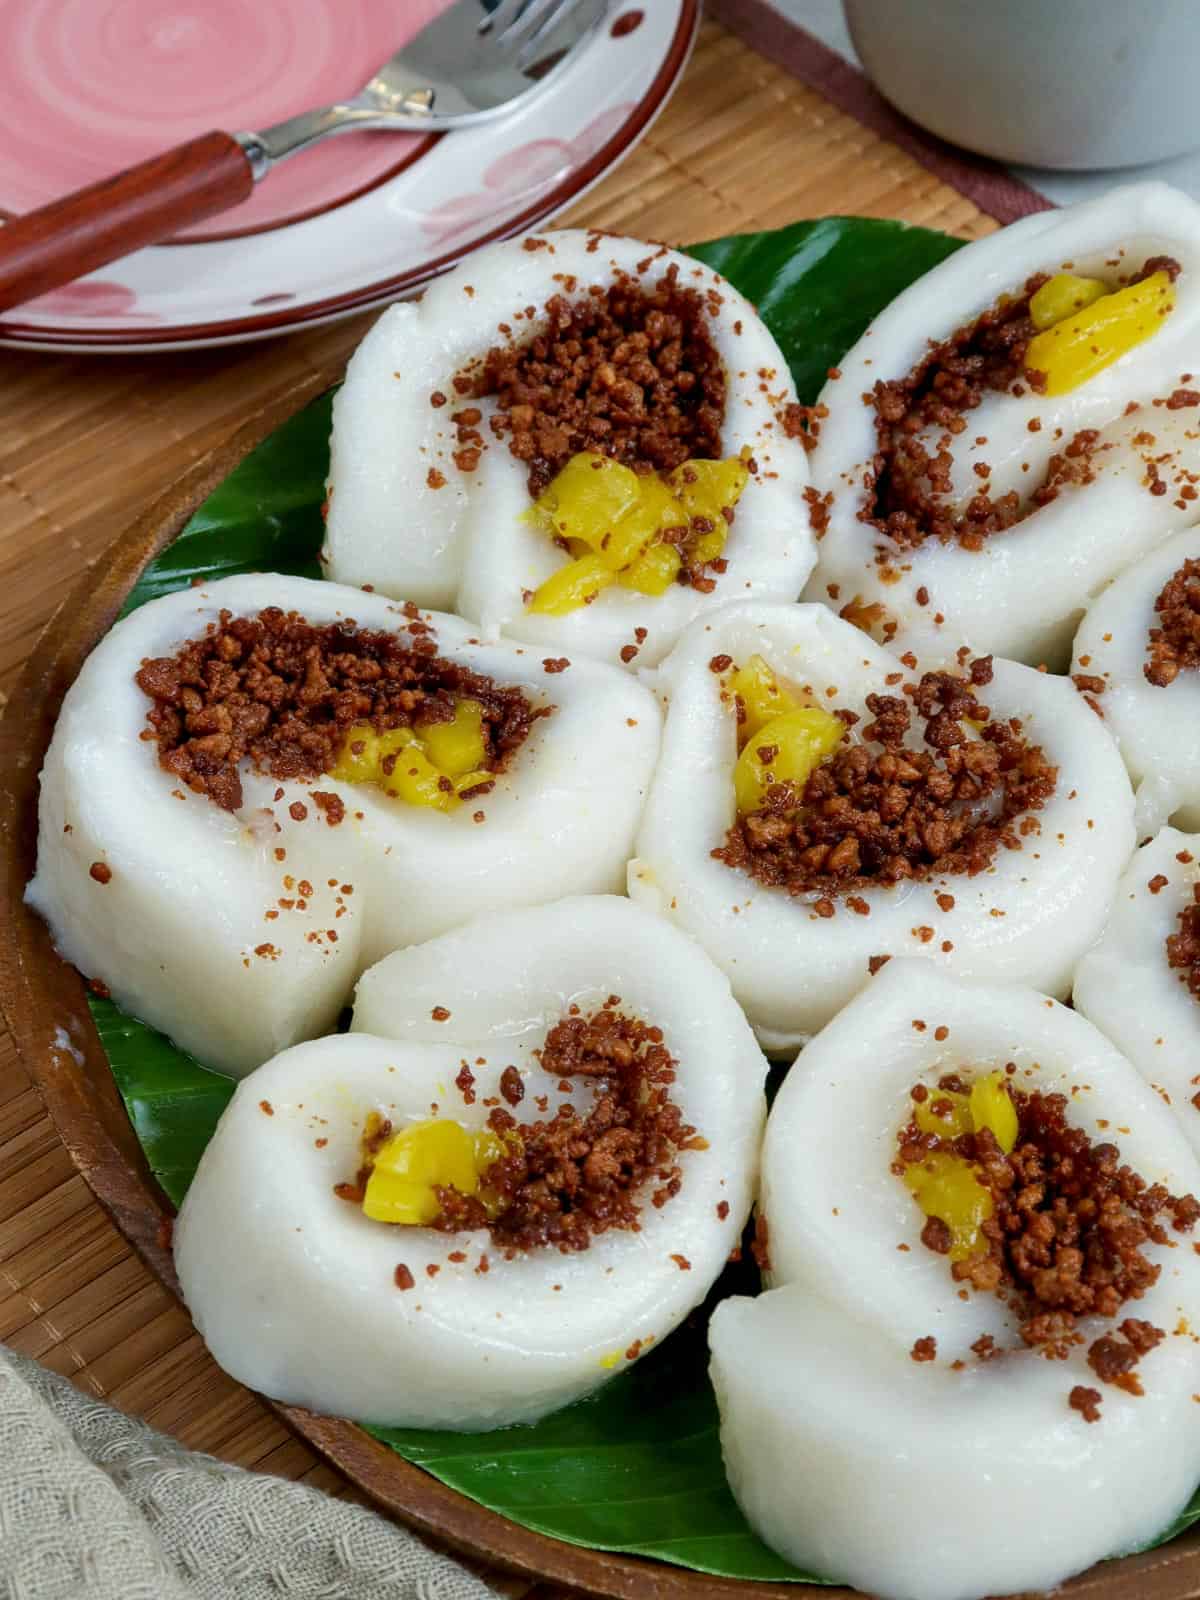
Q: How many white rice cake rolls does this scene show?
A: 8